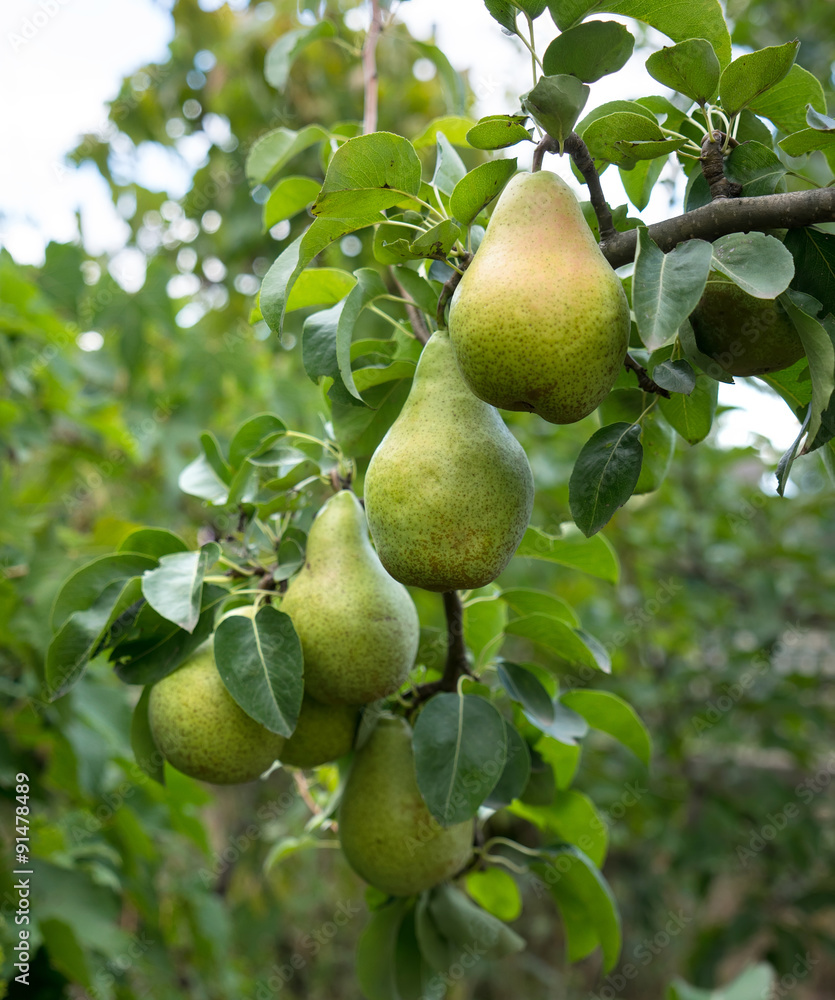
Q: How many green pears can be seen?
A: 7